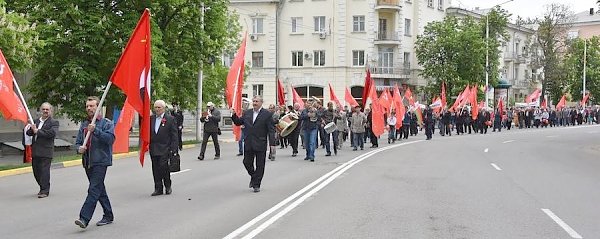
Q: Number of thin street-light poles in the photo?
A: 3